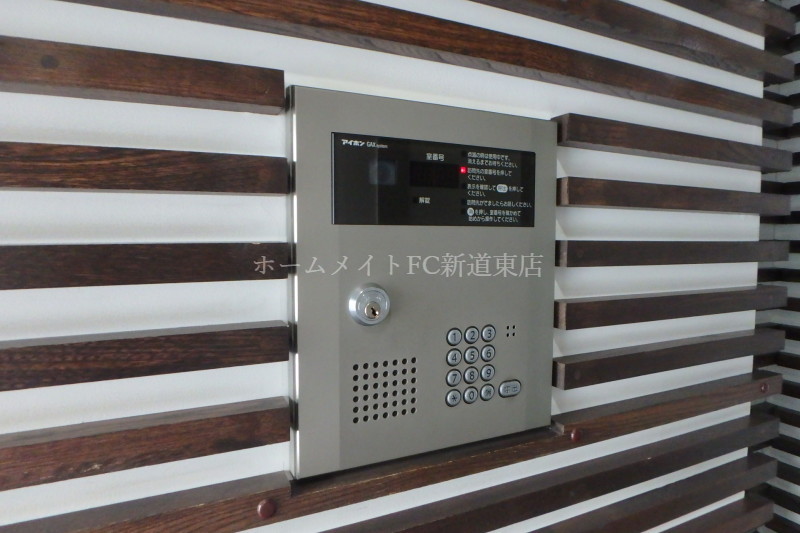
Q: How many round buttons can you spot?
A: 12